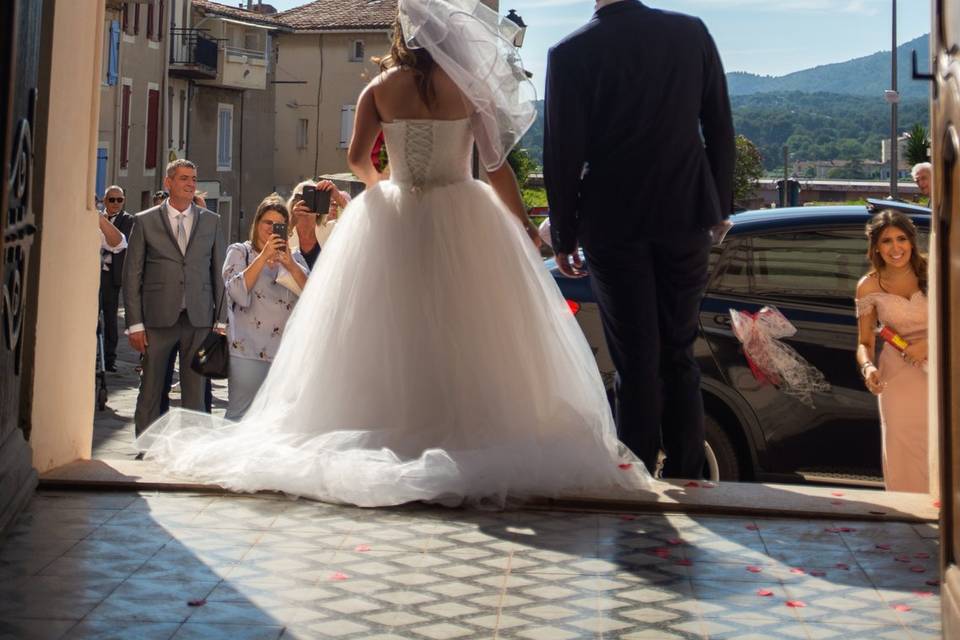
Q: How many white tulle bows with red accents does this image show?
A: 1